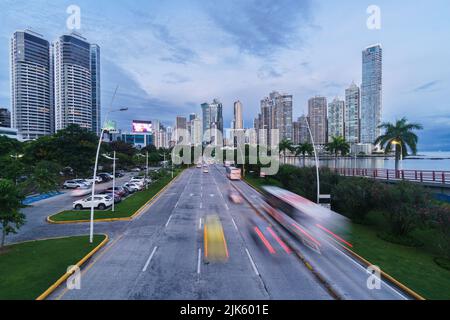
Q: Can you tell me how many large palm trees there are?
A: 4